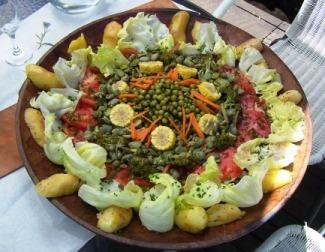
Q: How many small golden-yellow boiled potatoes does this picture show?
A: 13